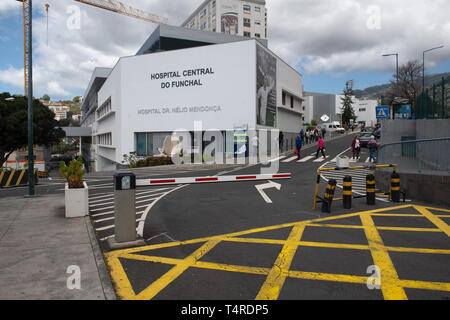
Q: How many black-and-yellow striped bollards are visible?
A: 4